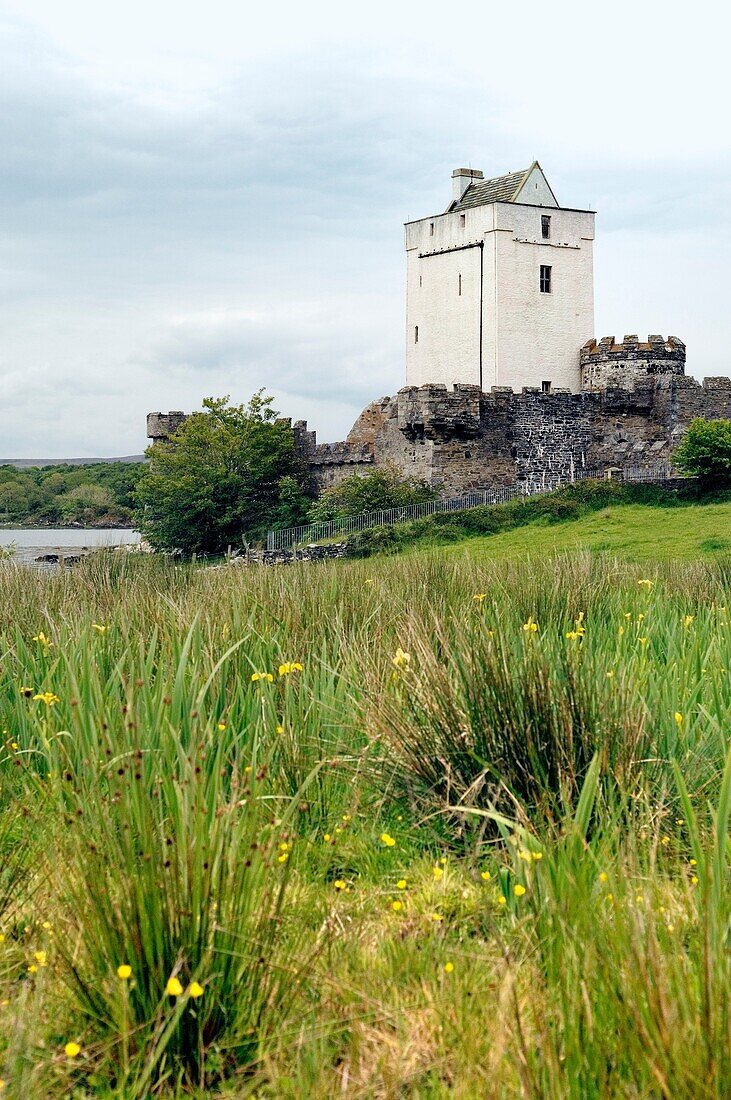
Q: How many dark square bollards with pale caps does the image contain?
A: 0